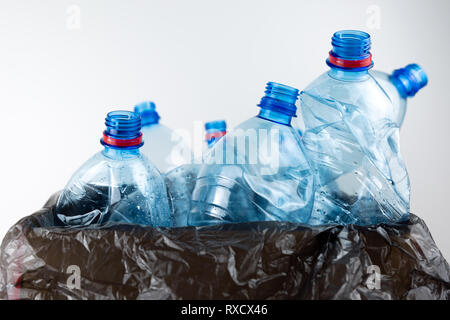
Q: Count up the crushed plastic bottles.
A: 6